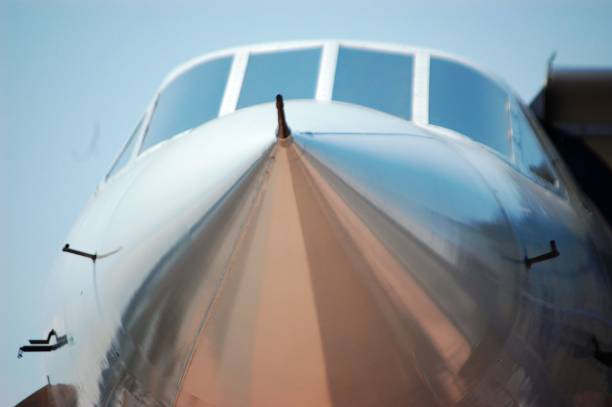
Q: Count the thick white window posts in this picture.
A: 3